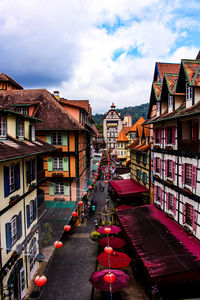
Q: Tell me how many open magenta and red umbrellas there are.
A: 4